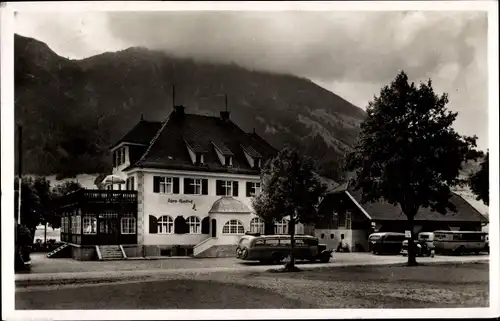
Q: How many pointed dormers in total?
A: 3